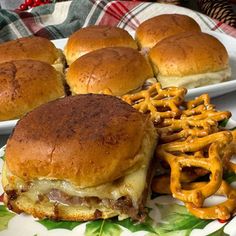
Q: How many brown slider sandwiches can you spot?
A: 7